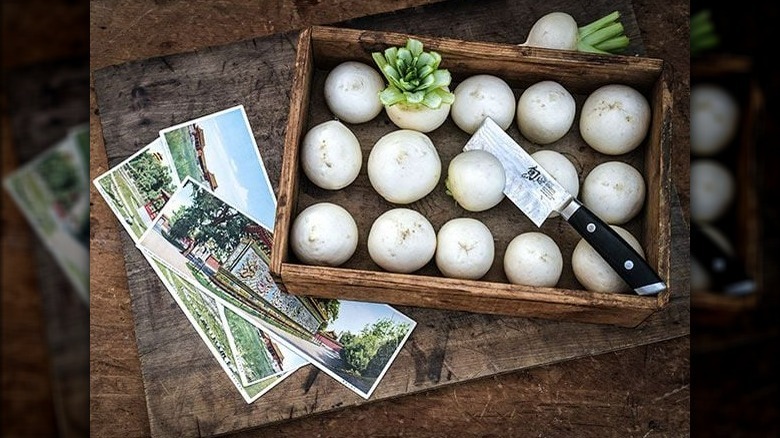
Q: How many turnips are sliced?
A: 0